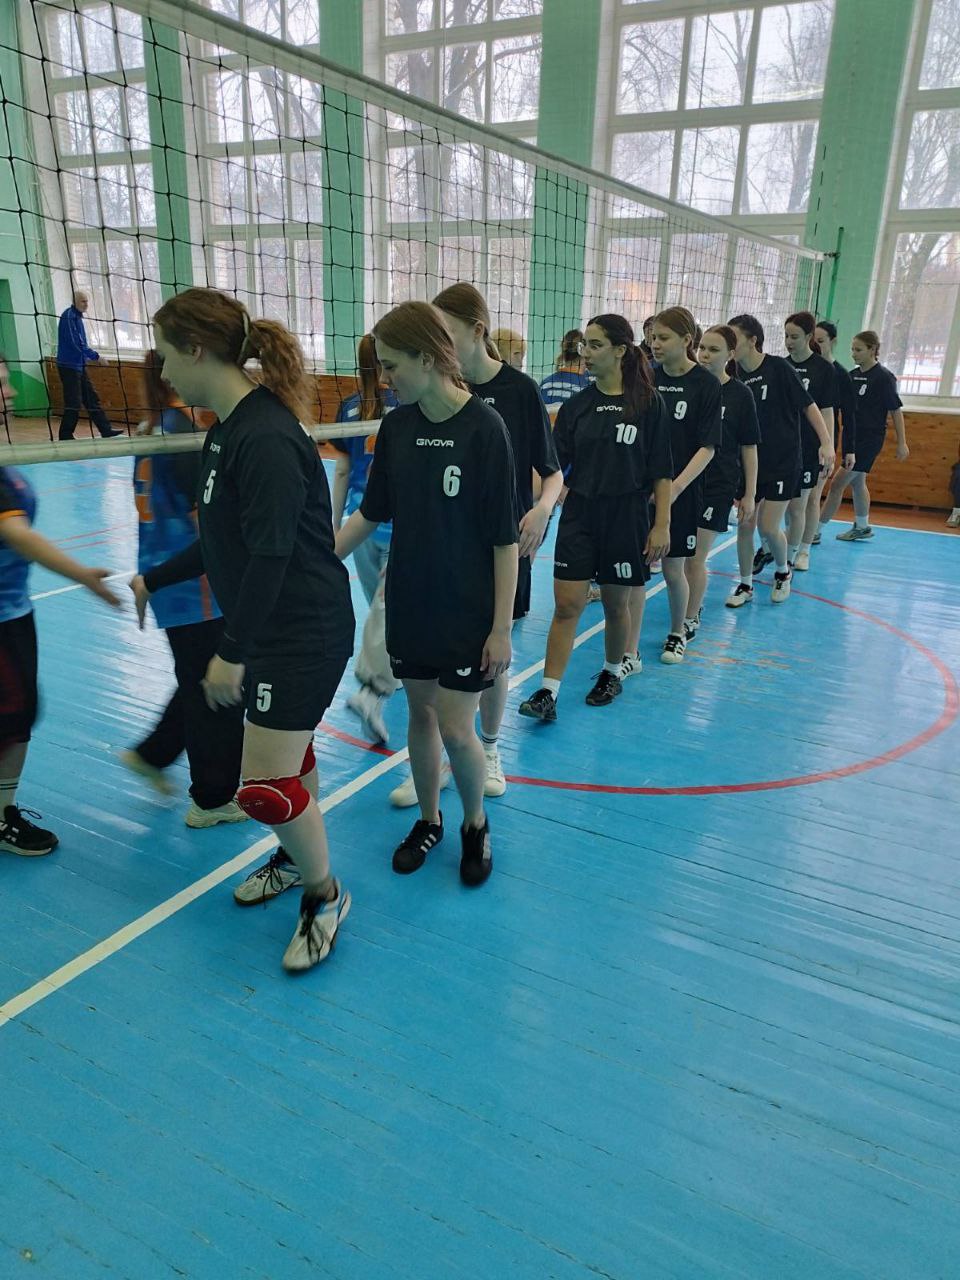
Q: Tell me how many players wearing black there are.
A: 10